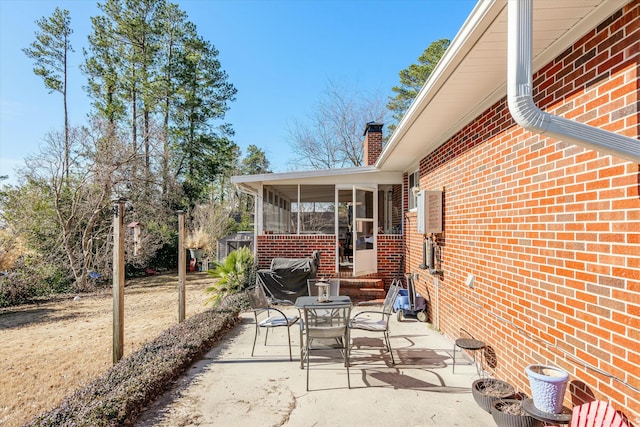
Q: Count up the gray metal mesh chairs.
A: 4